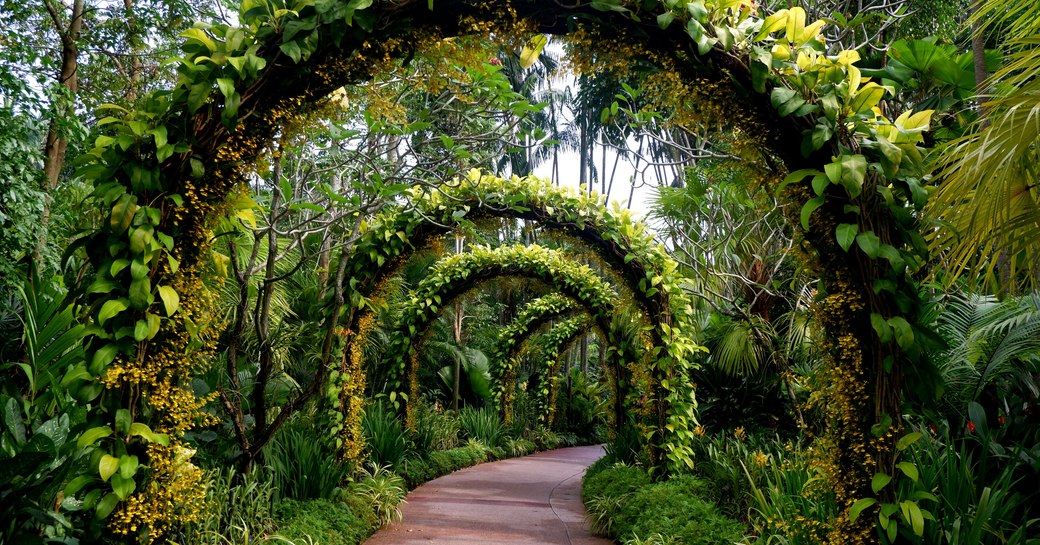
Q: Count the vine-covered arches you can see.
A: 5